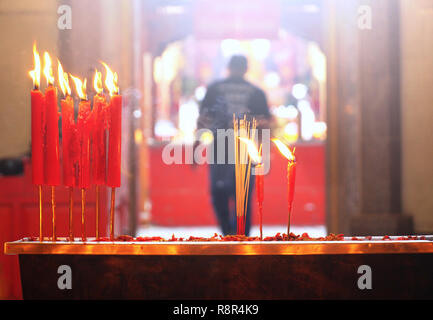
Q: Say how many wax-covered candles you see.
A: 8